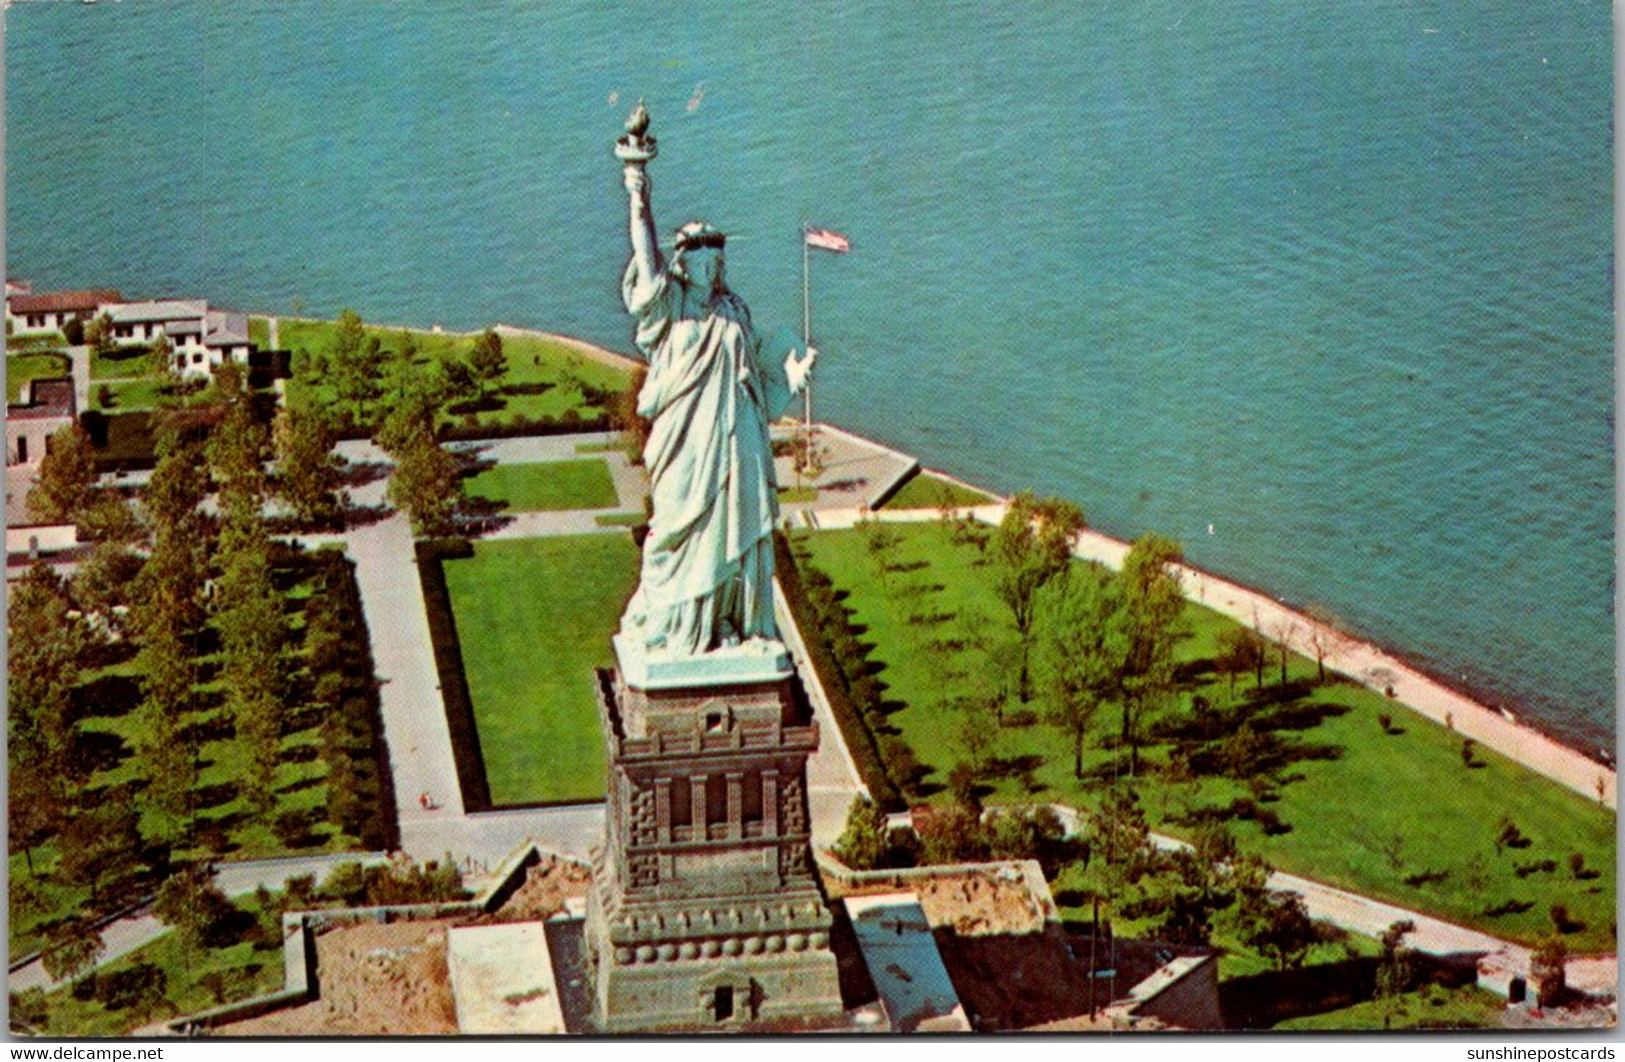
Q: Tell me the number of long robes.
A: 1